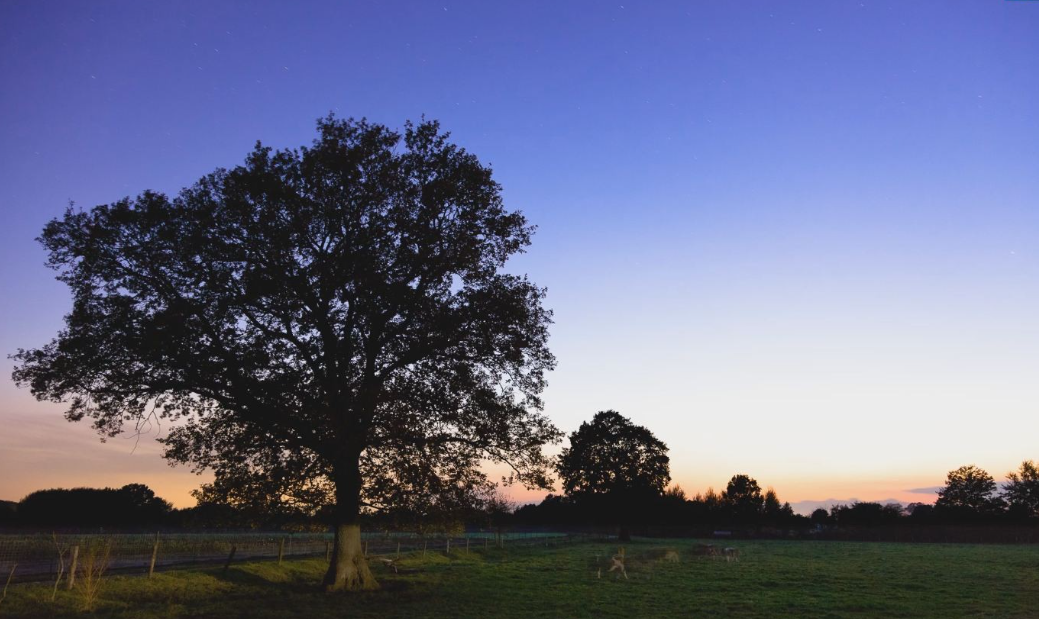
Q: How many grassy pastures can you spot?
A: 1